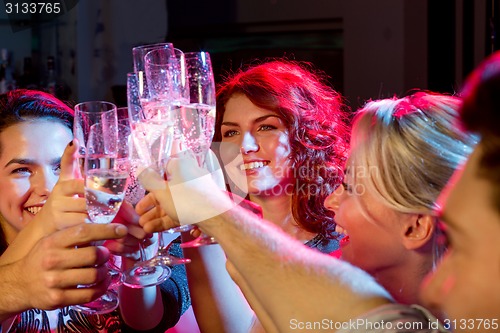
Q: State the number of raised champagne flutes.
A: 7